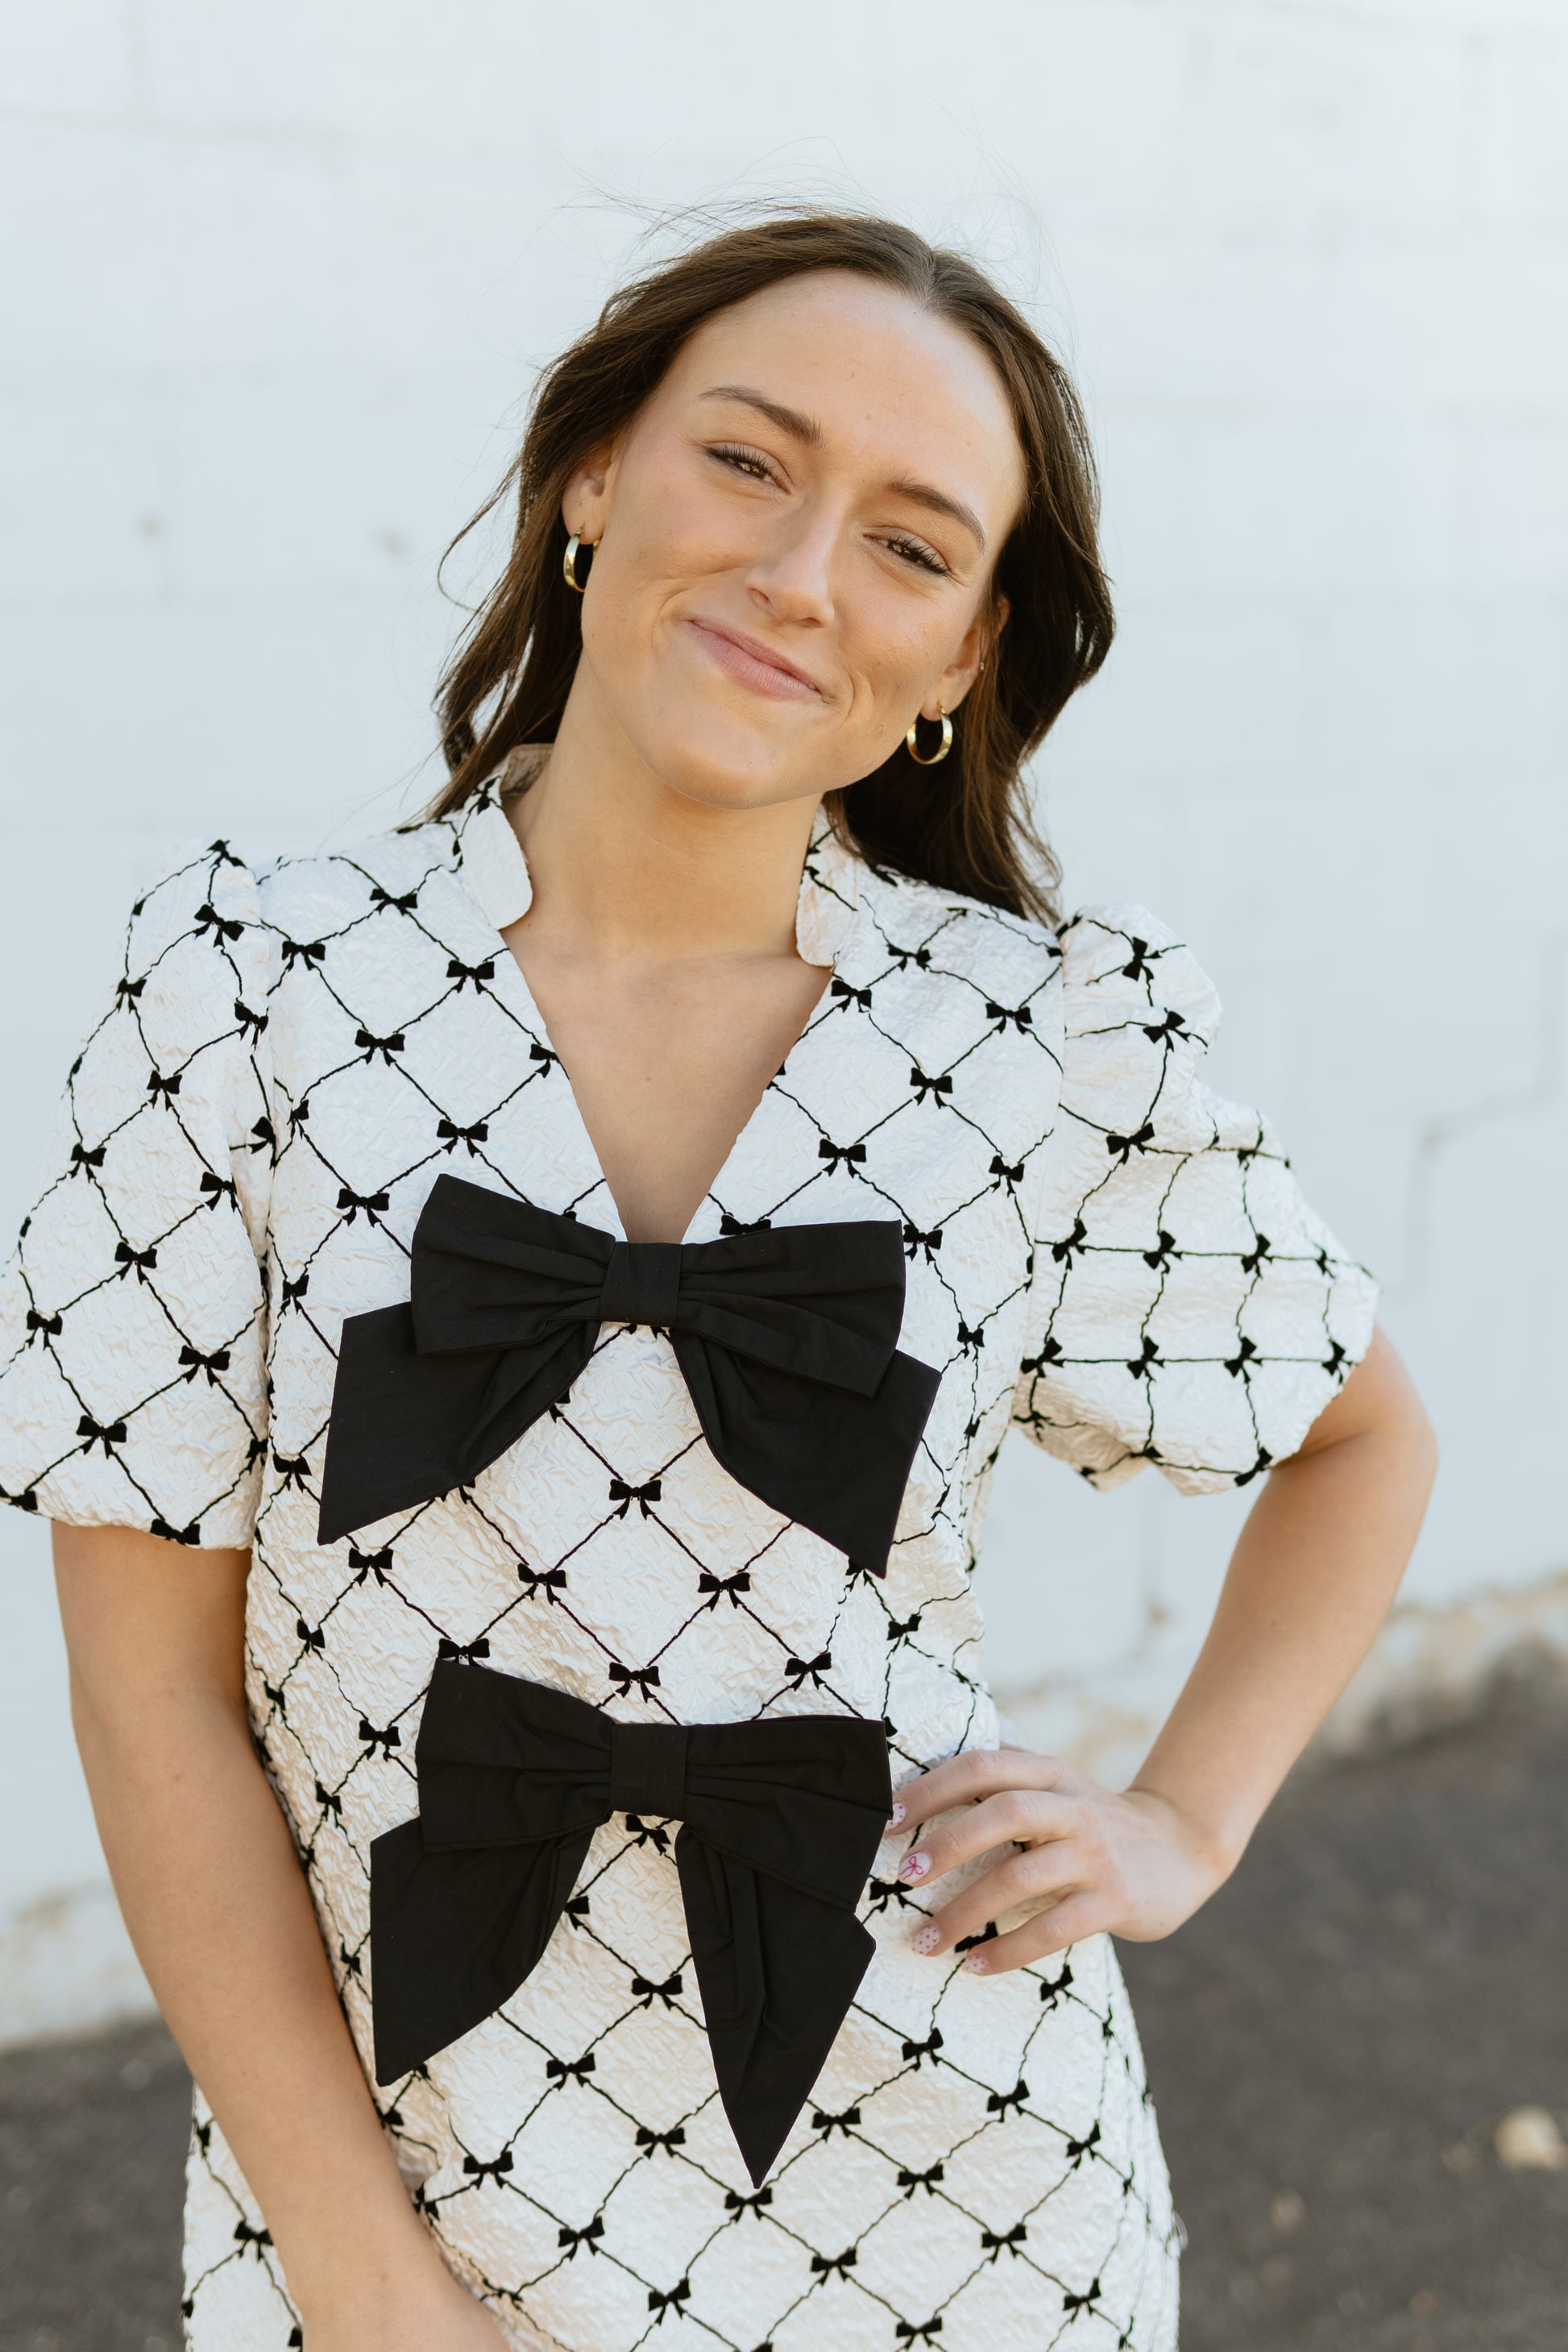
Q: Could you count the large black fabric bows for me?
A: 2